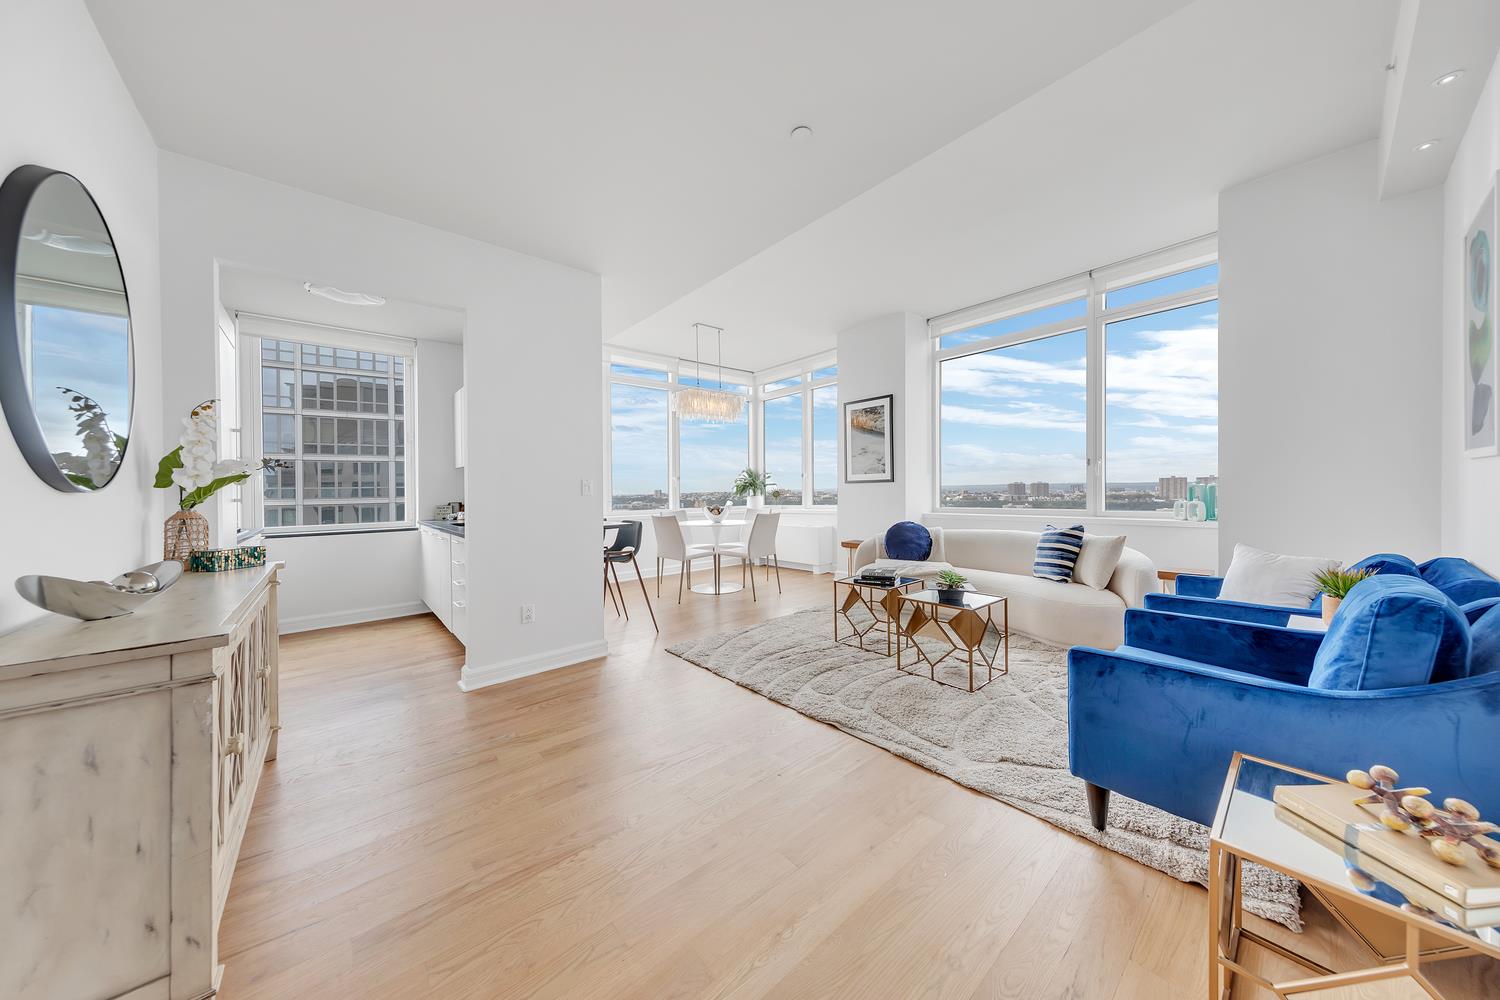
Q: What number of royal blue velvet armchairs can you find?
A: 2